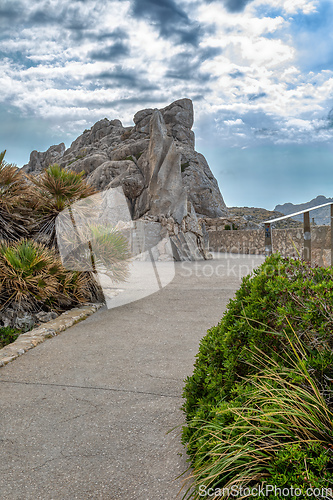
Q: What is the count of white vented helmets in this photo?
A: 0